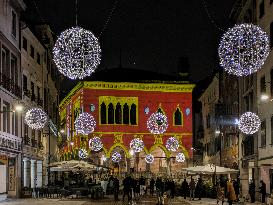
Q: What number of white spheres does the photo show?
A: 13